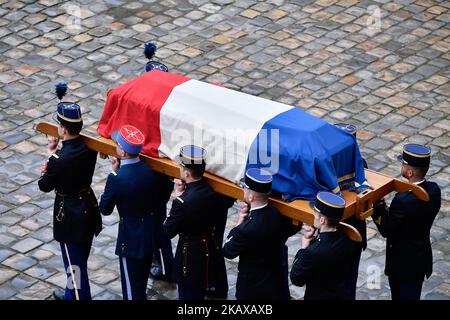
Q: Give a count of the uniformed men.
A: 8